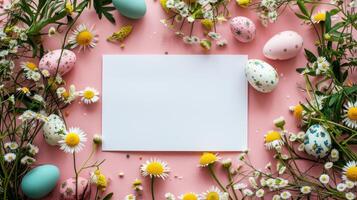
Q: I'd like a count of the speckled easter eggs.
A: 7